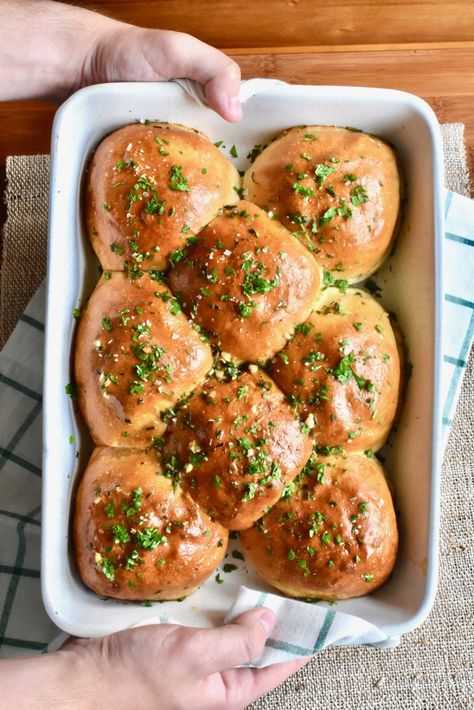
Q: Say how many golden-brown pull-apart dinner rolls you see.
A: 8